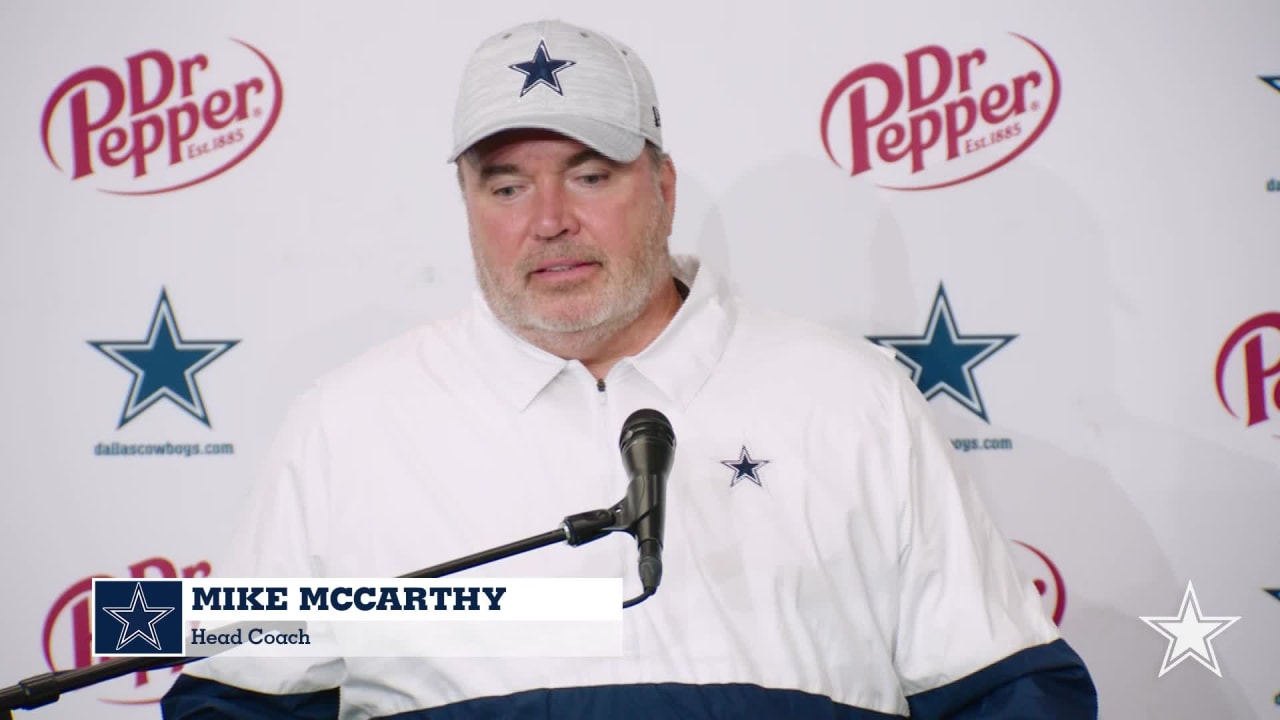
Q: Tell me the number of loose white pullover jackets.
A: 1